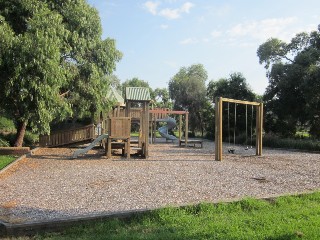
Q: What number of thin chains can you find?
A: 4